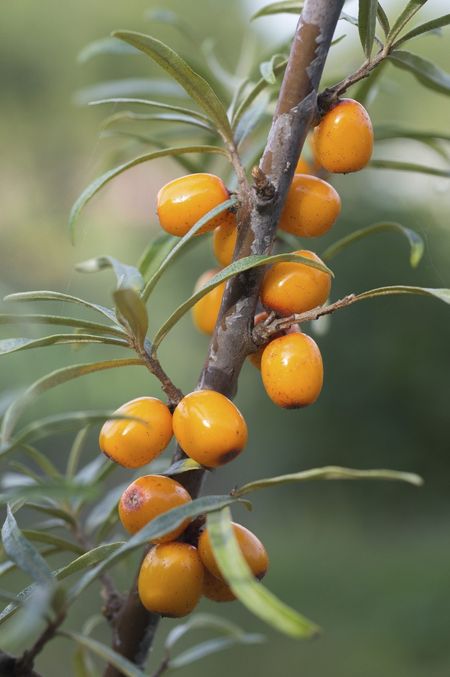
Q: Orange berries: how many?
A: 15